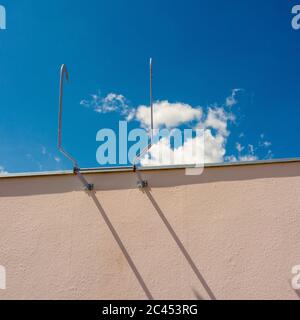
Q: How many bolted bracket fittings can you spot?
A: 2